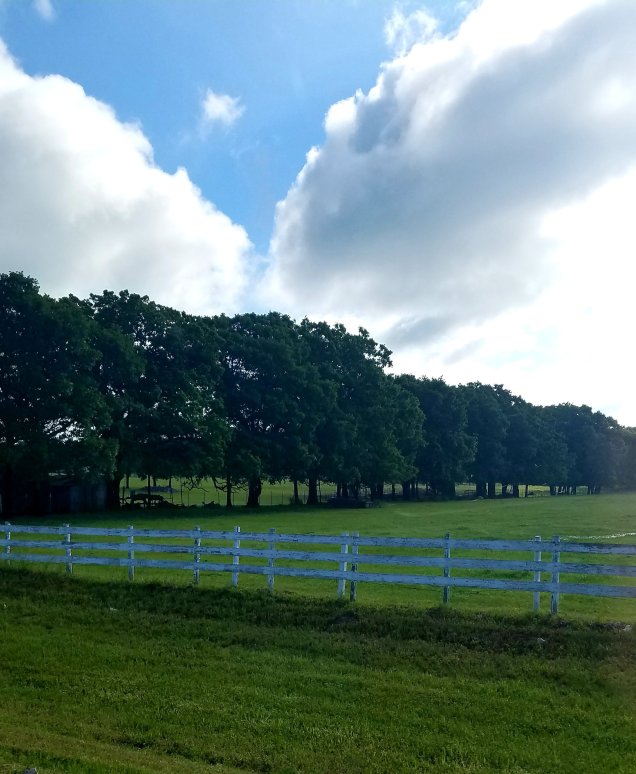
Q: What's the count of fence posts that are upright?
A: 11